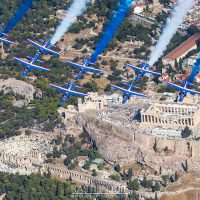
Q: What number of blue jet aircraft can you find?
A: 8